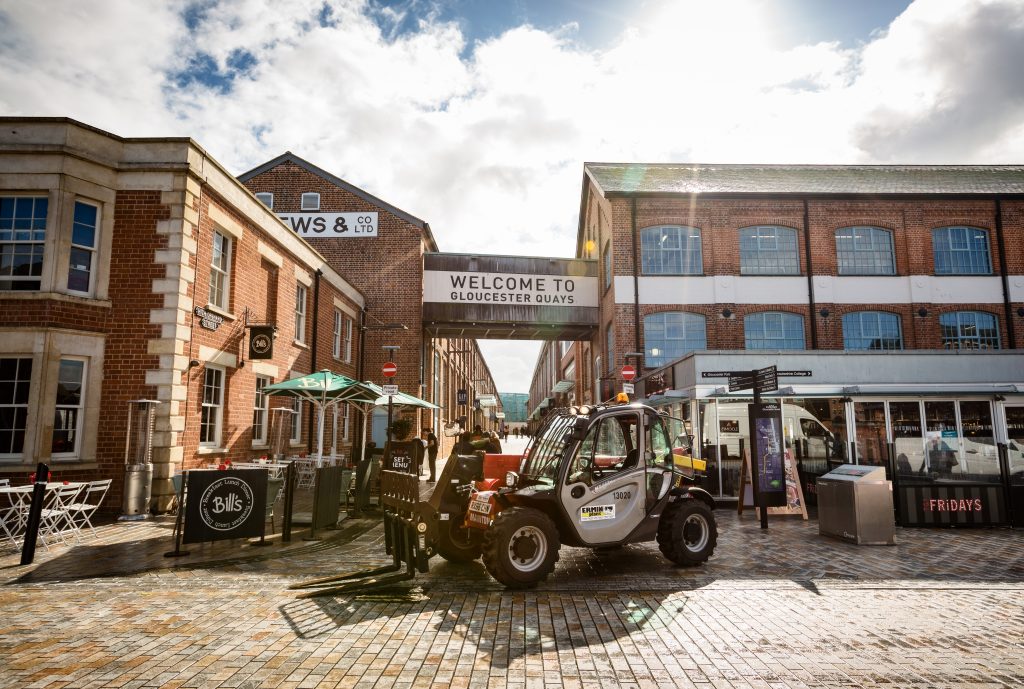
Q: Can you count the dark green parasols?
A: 2